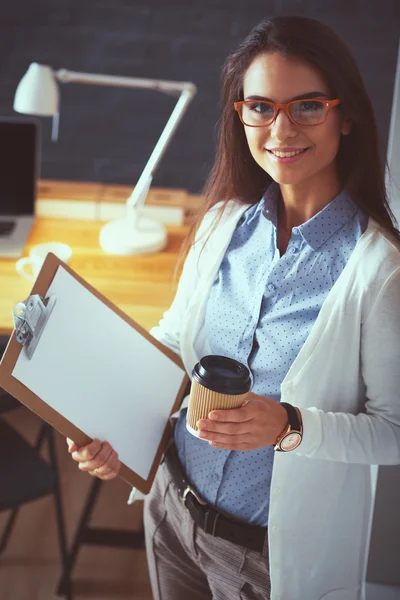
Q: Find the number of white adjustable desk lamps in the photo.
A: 1